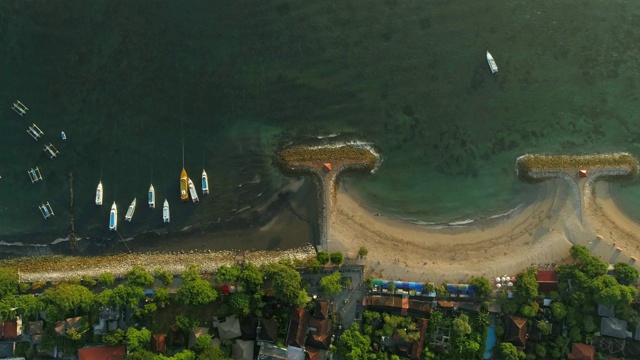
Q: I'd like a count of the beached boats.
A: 0